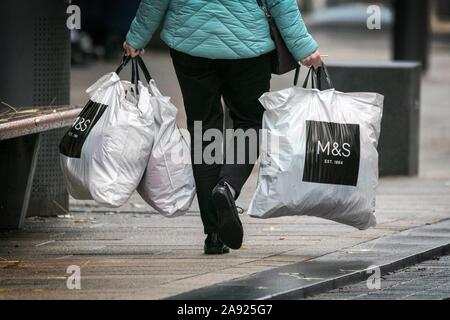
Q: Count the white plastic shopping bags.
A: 3